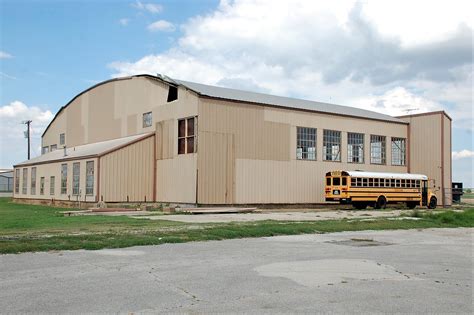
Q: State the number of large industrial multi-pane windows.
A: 5